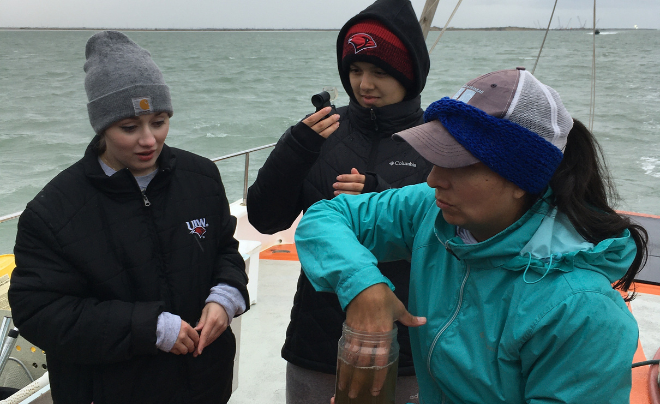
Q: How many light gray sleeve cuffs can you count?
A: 2